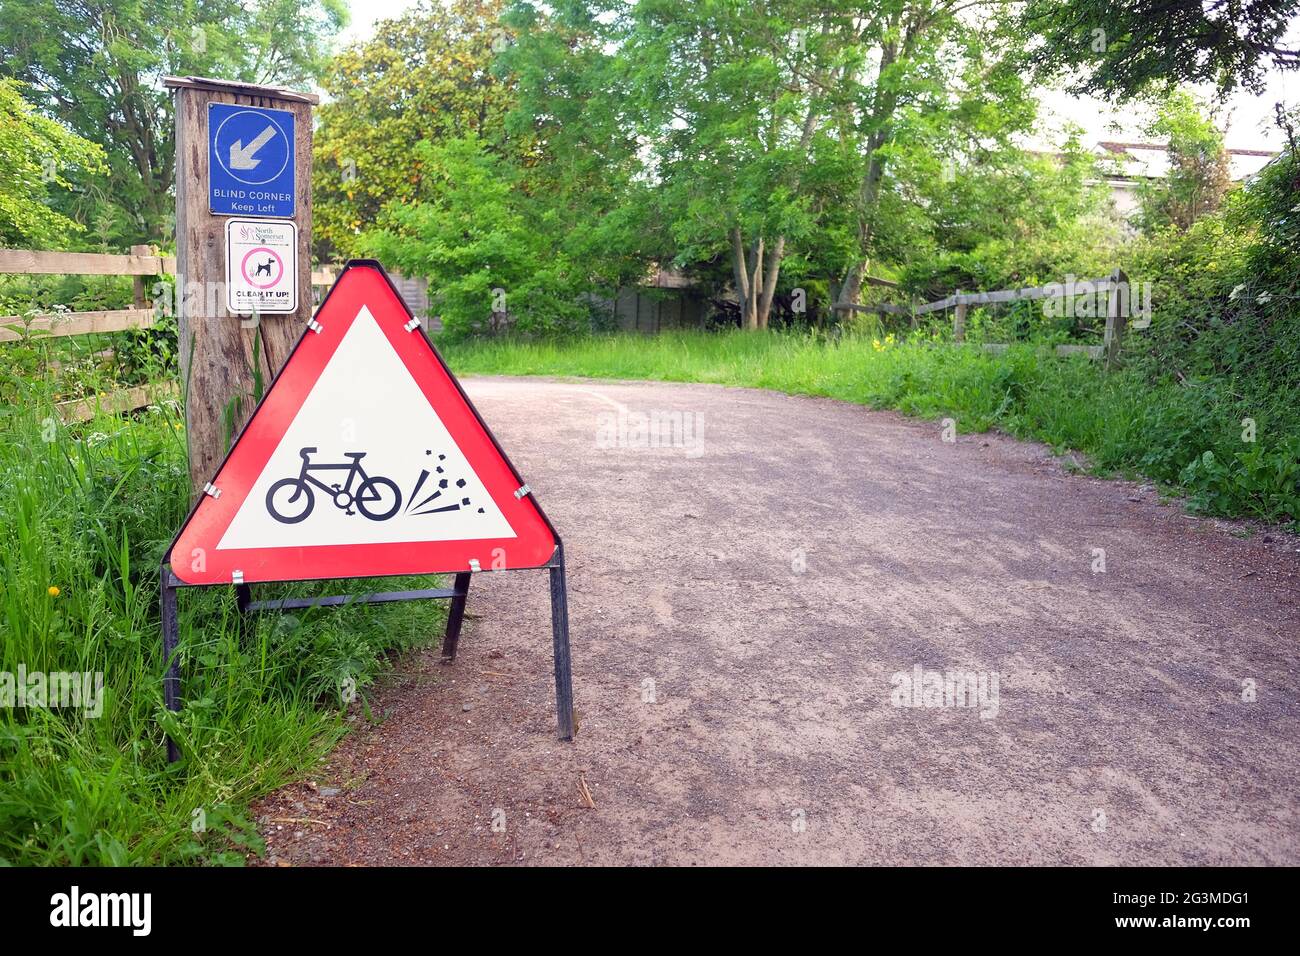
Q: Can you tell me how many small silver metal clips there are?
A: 6